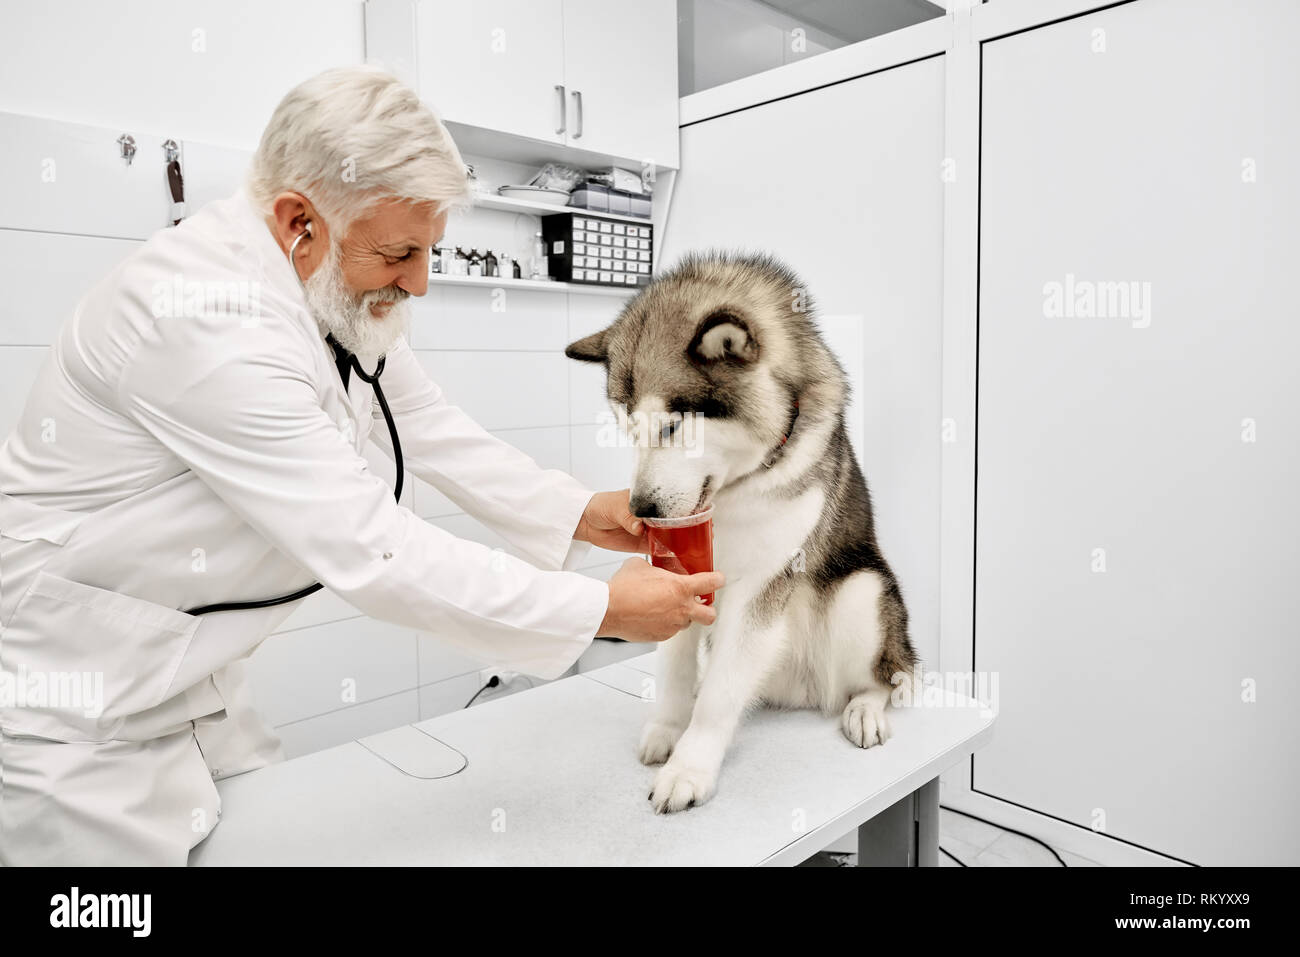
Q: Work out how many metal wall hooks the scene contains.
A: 2